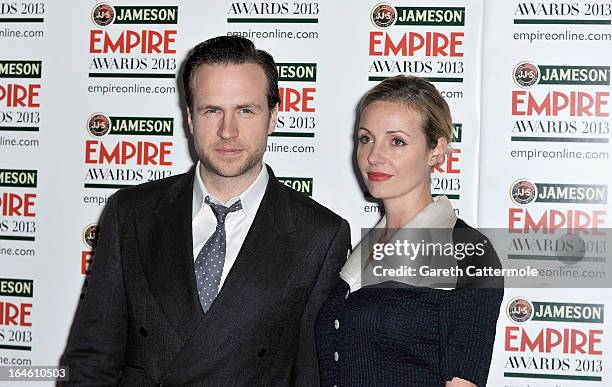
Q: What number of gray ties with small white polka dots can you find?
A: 1